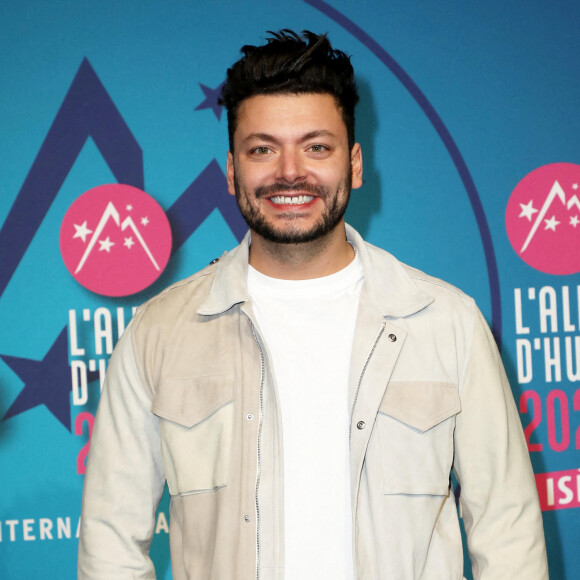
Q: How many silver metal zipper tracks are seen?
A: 2